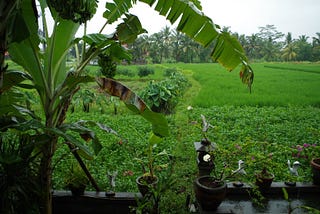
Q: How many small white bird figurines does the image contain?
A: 4